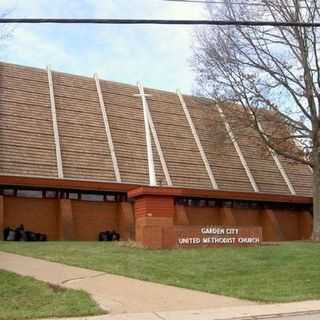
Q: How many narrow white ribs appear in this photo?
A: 6